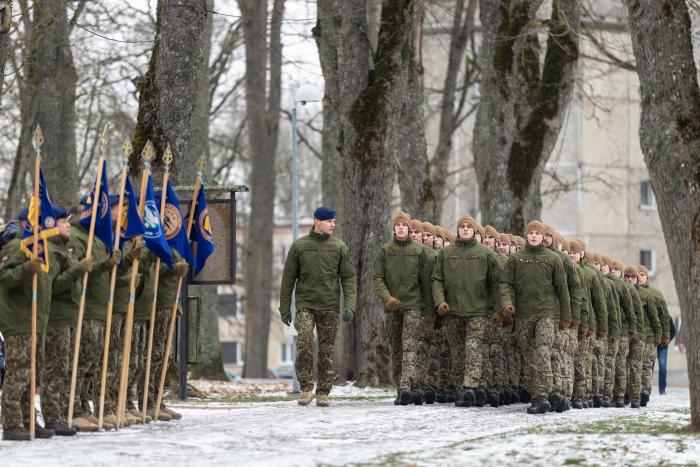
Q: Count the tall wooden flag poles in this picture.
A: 6